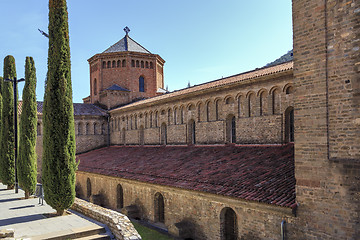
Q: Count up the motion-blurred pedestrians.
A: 0